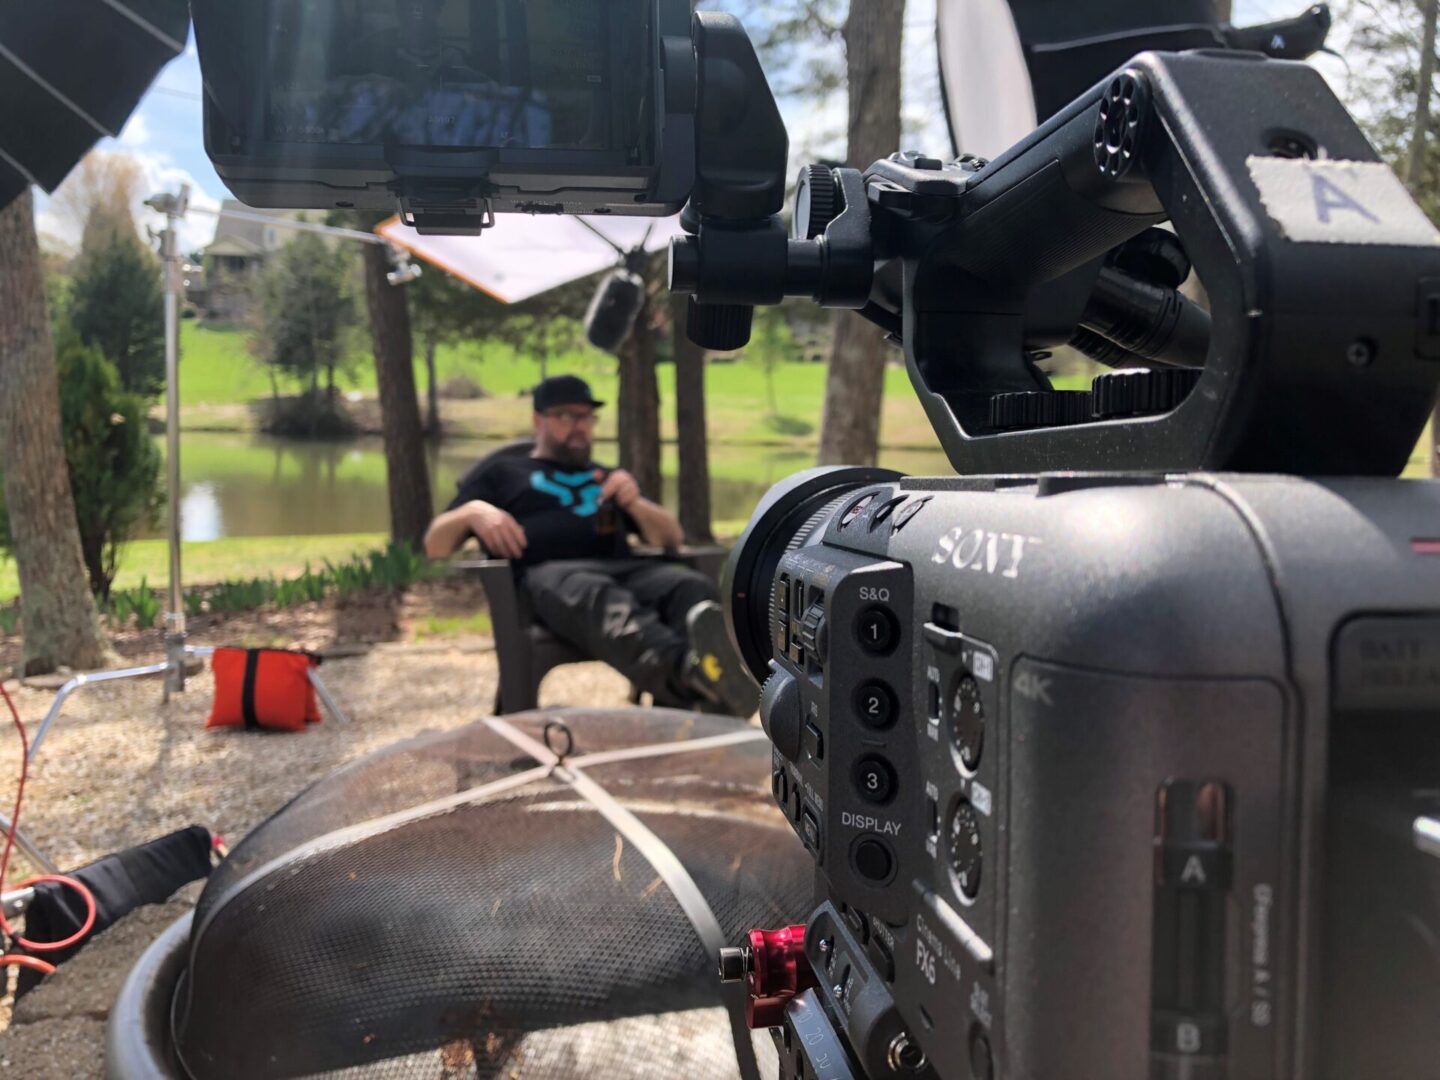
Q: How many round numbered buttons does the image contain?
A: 3